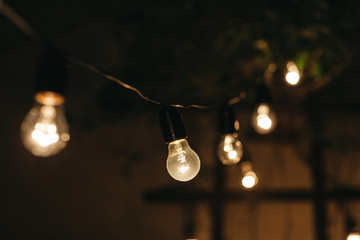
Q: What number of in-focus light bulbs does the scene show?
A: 1